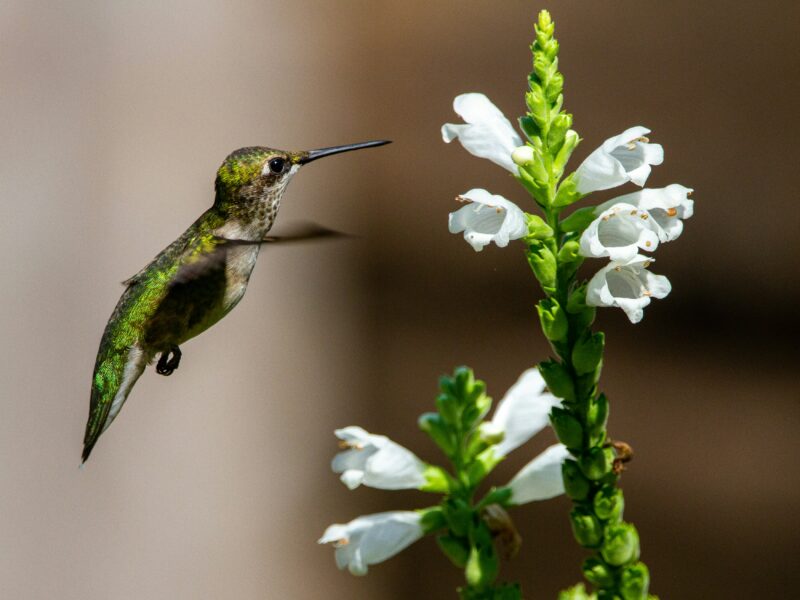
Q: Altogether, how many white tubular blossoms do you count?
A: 10